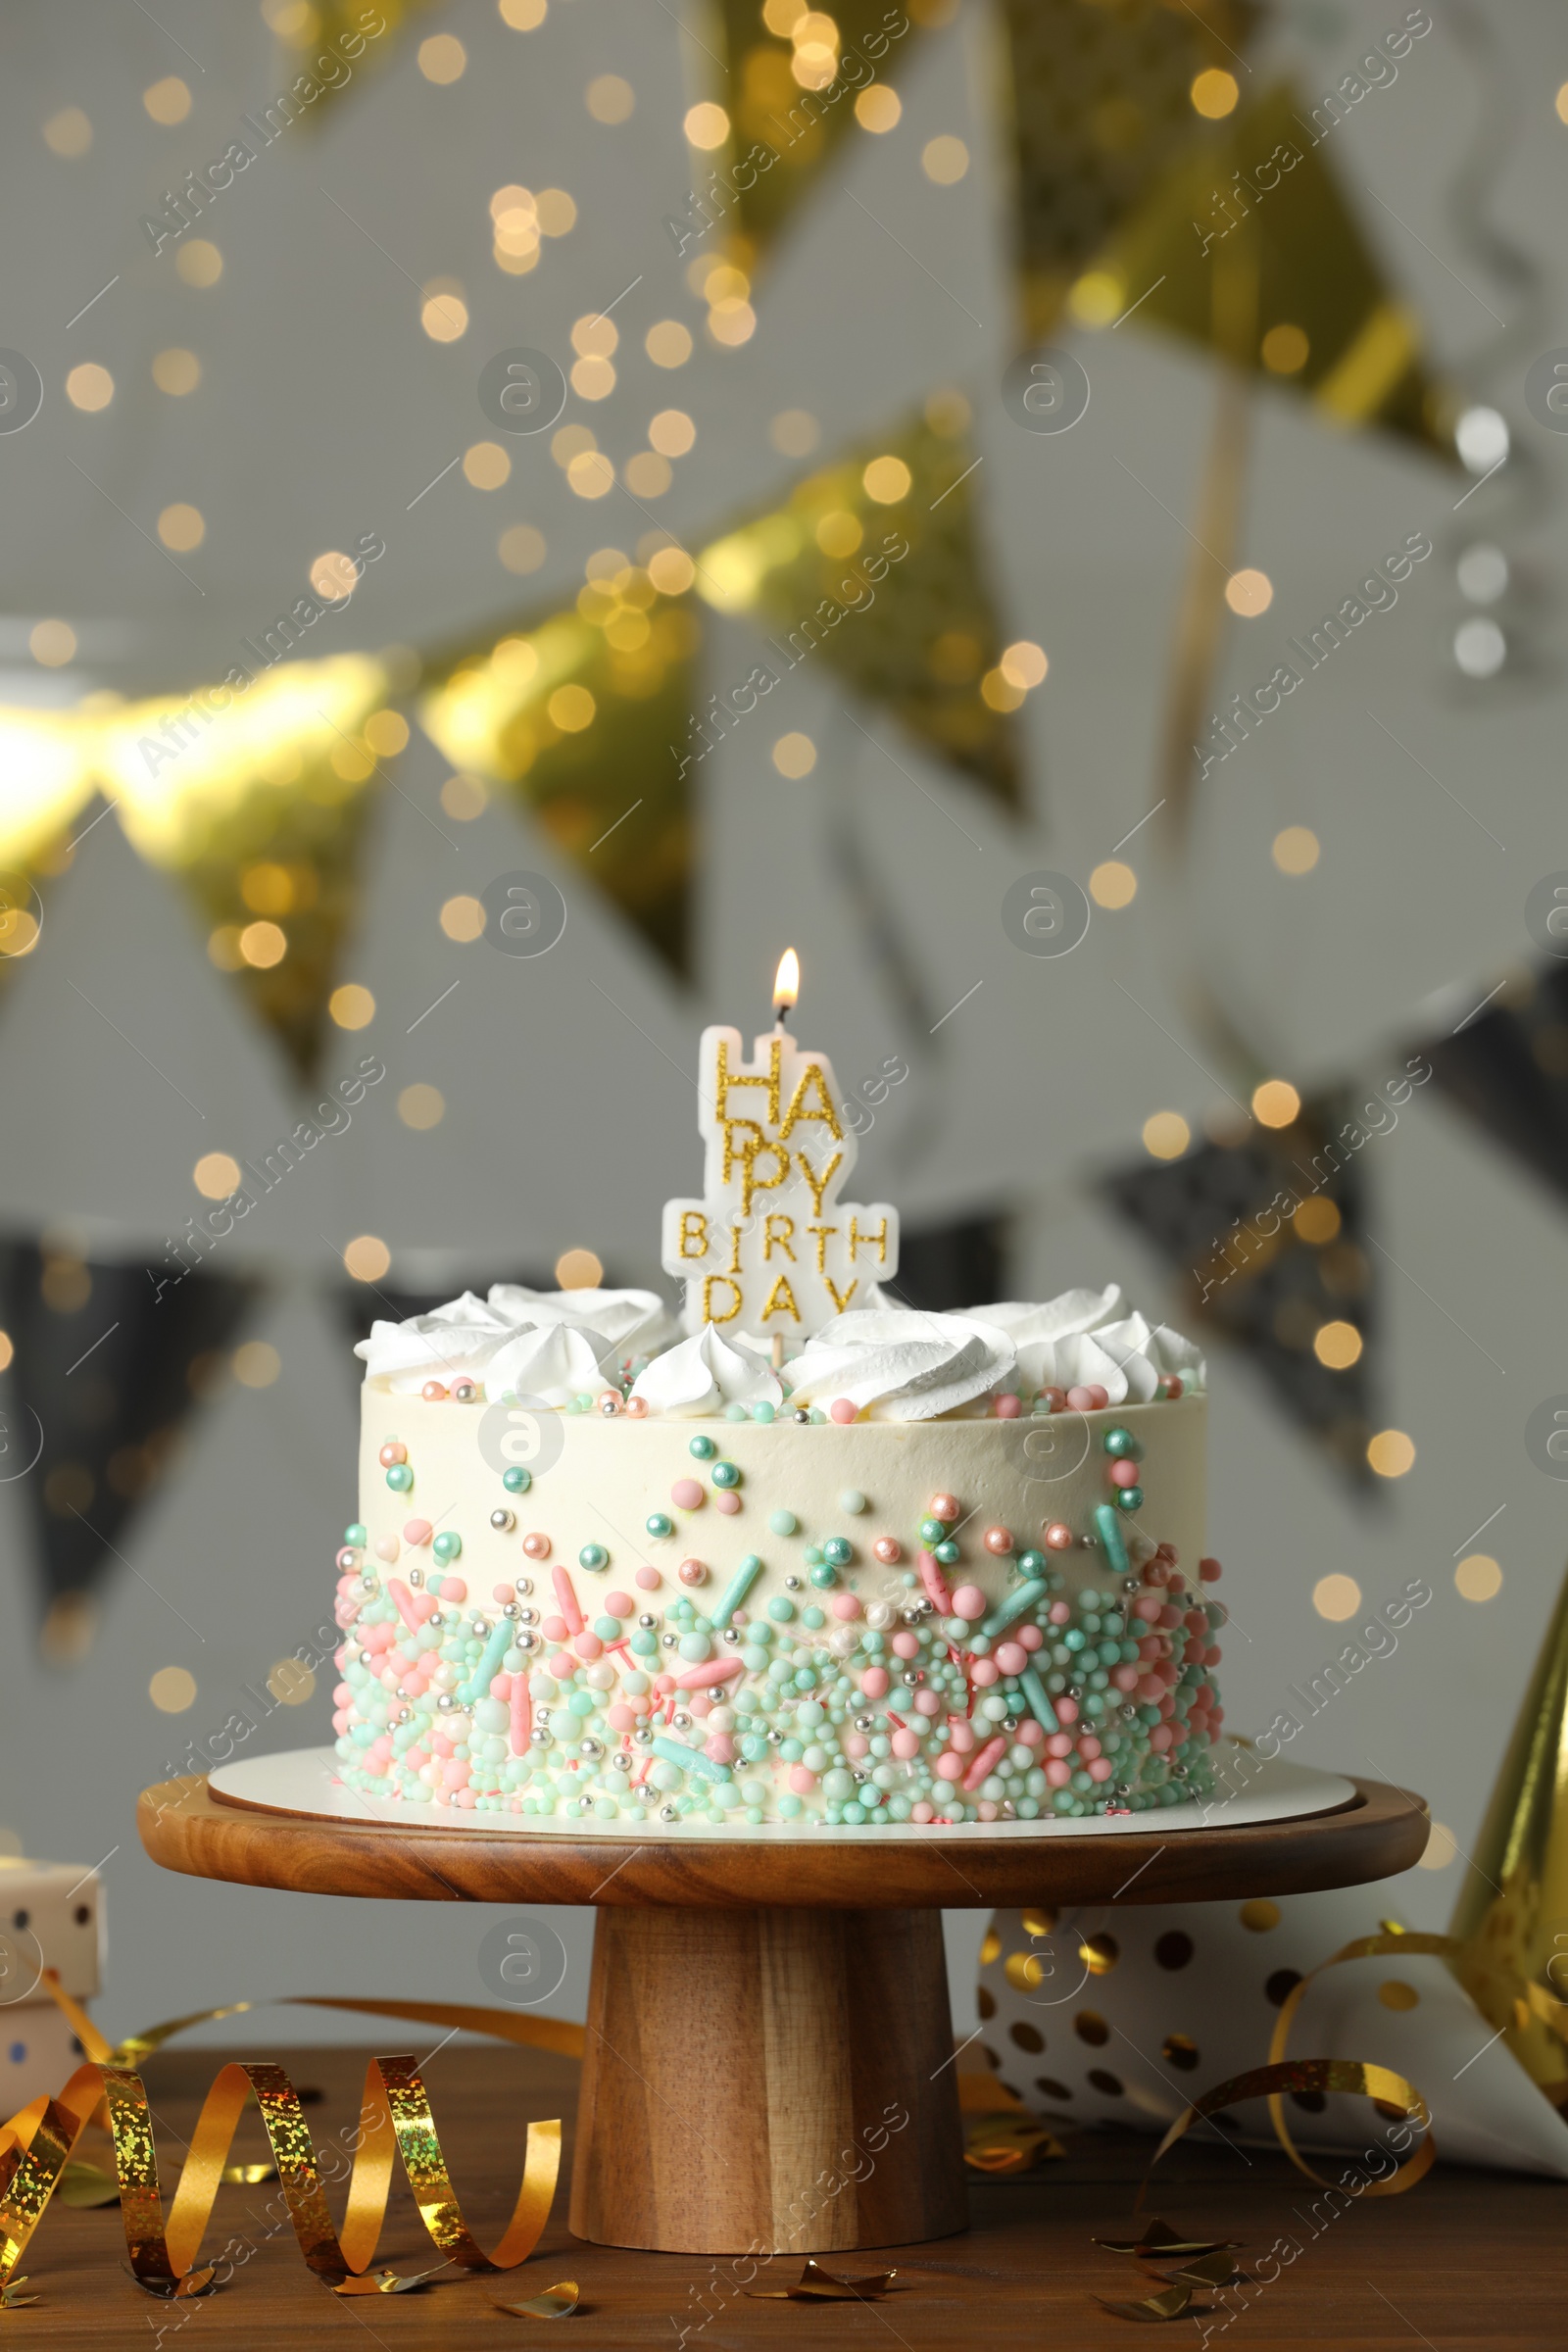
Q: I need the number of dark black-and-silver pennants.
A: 5